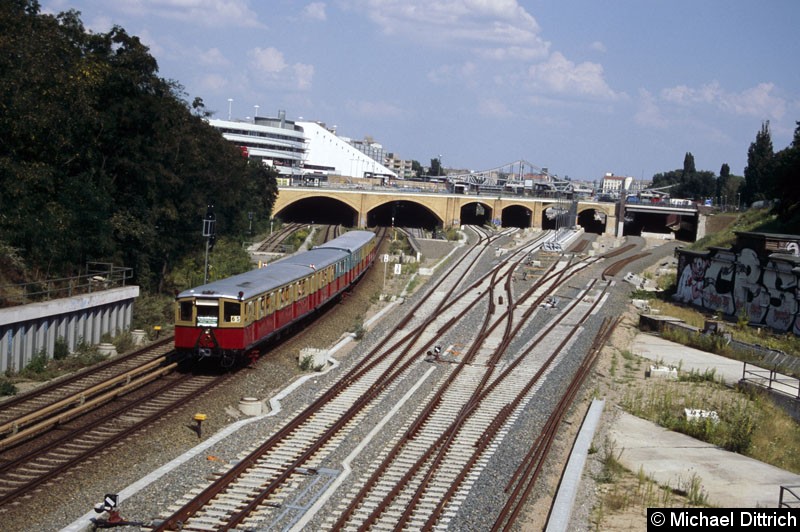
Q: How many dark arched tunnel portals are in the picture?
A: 6